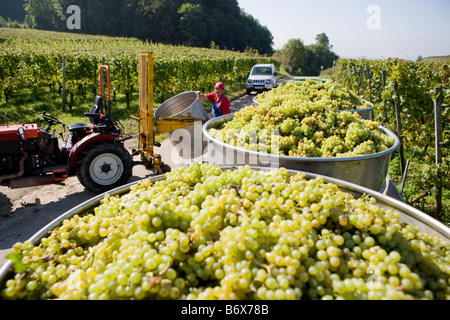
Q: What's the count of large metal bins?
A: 4